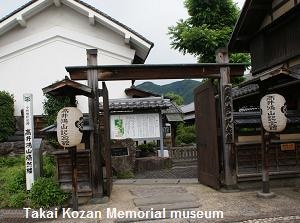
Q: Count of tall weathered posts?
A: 2